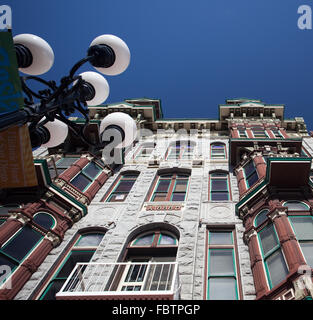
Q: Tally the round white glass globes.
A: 5